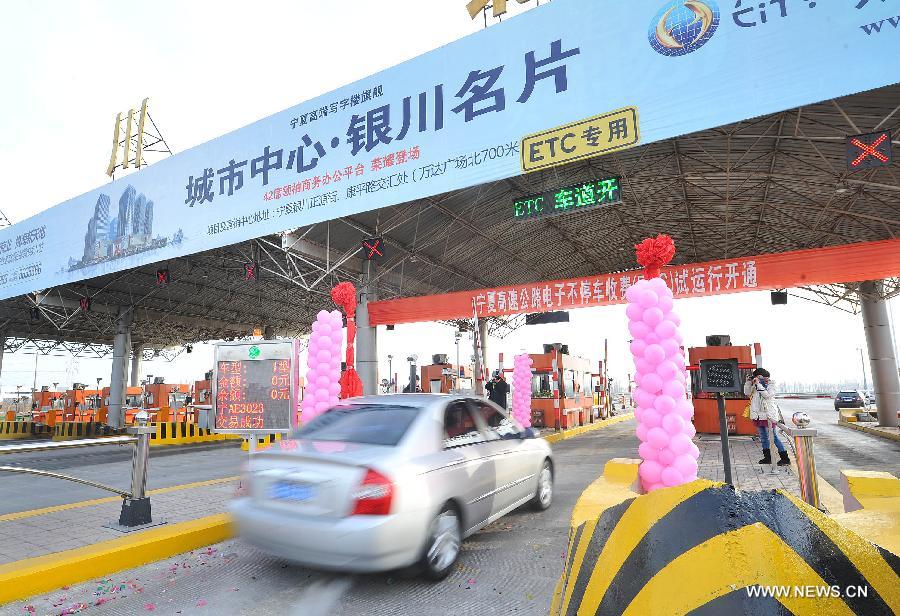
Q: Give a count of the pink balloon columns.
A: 3